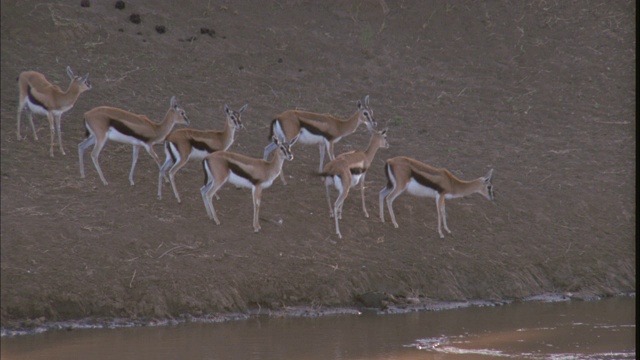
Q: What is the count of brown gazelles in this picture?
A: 7